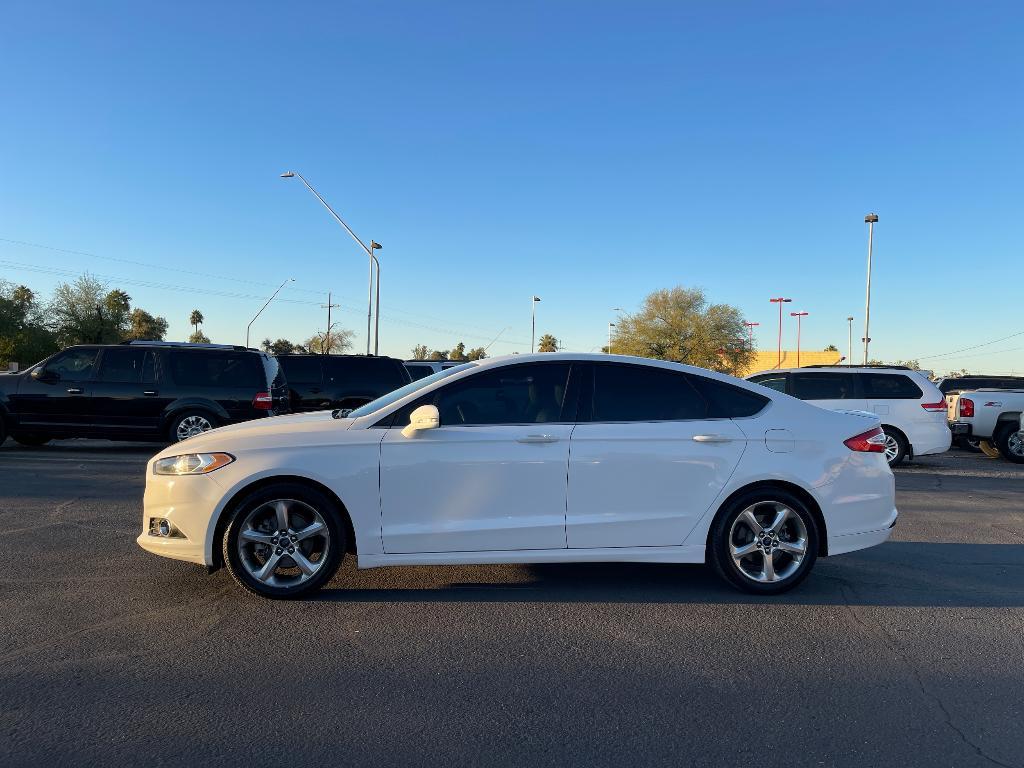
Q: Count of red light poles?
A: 3